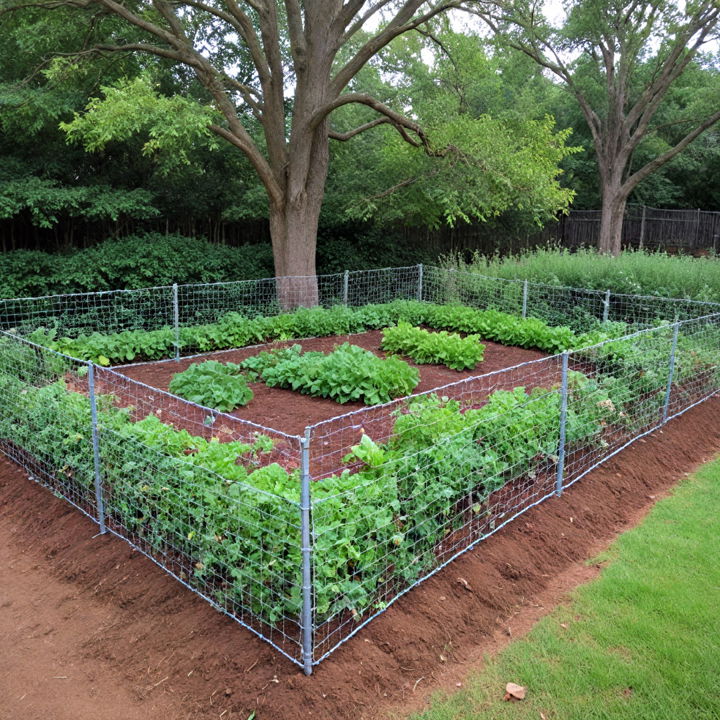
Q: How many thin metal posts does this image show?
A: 9